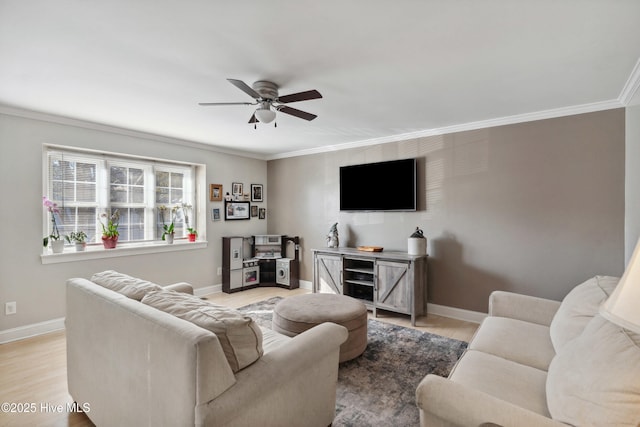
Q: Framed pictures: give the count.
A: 7